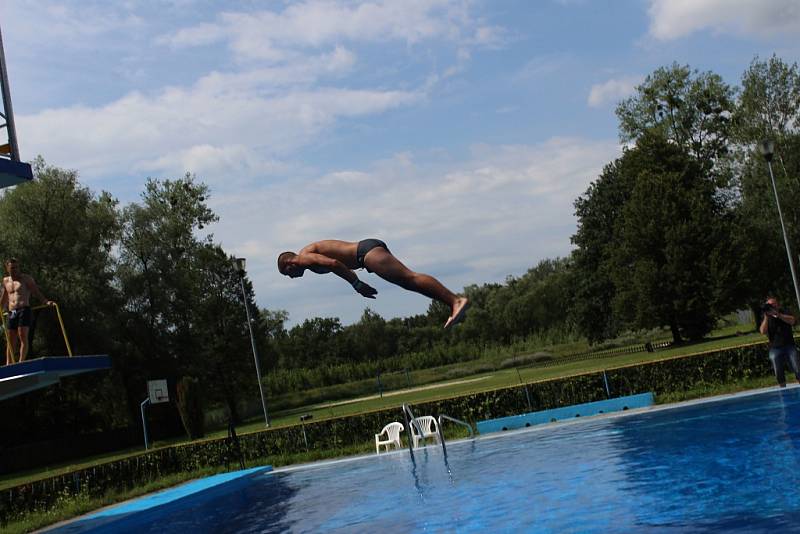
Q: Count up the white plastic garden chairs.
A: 2